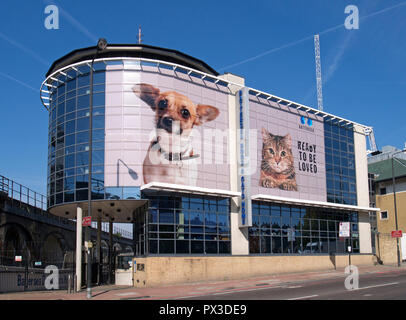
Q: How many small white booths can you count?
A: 1